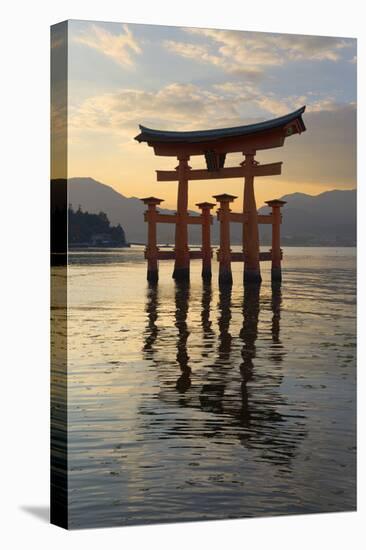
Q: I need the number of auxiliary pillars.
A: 4